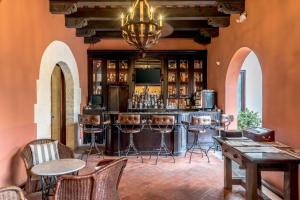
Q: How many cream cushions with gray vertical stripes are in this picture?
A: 1